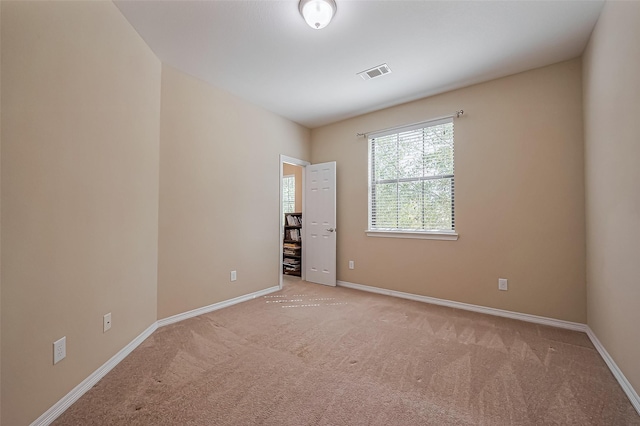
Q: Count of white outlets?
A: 5